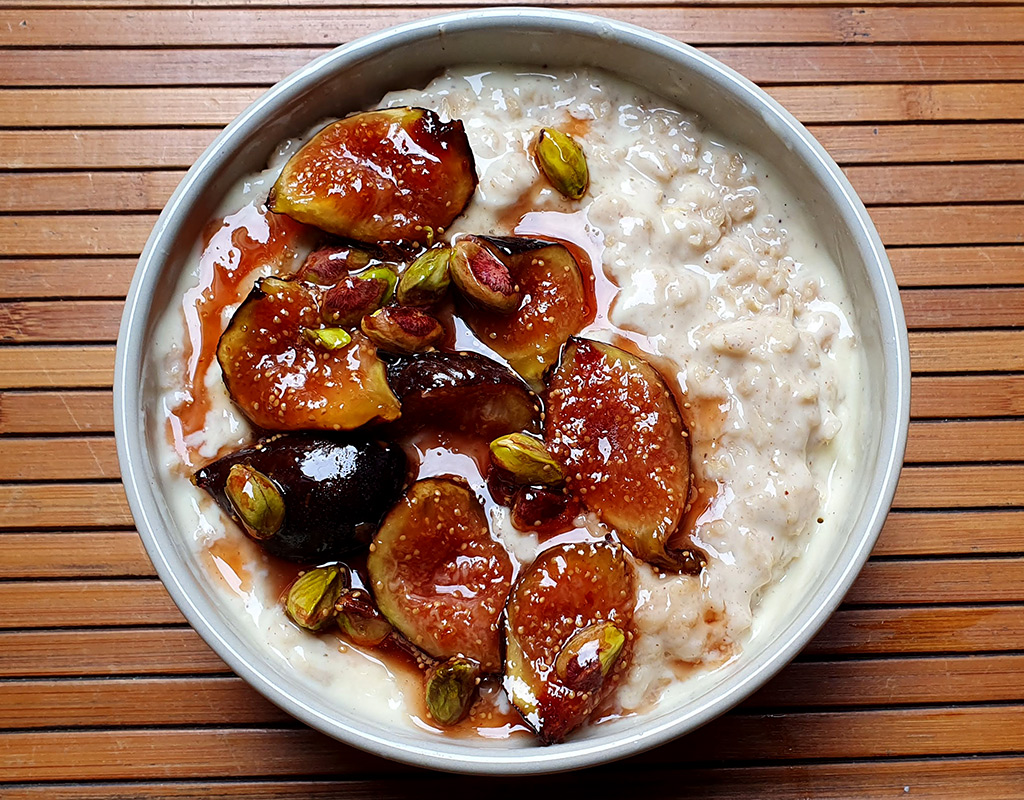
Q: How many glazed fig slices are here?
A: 8